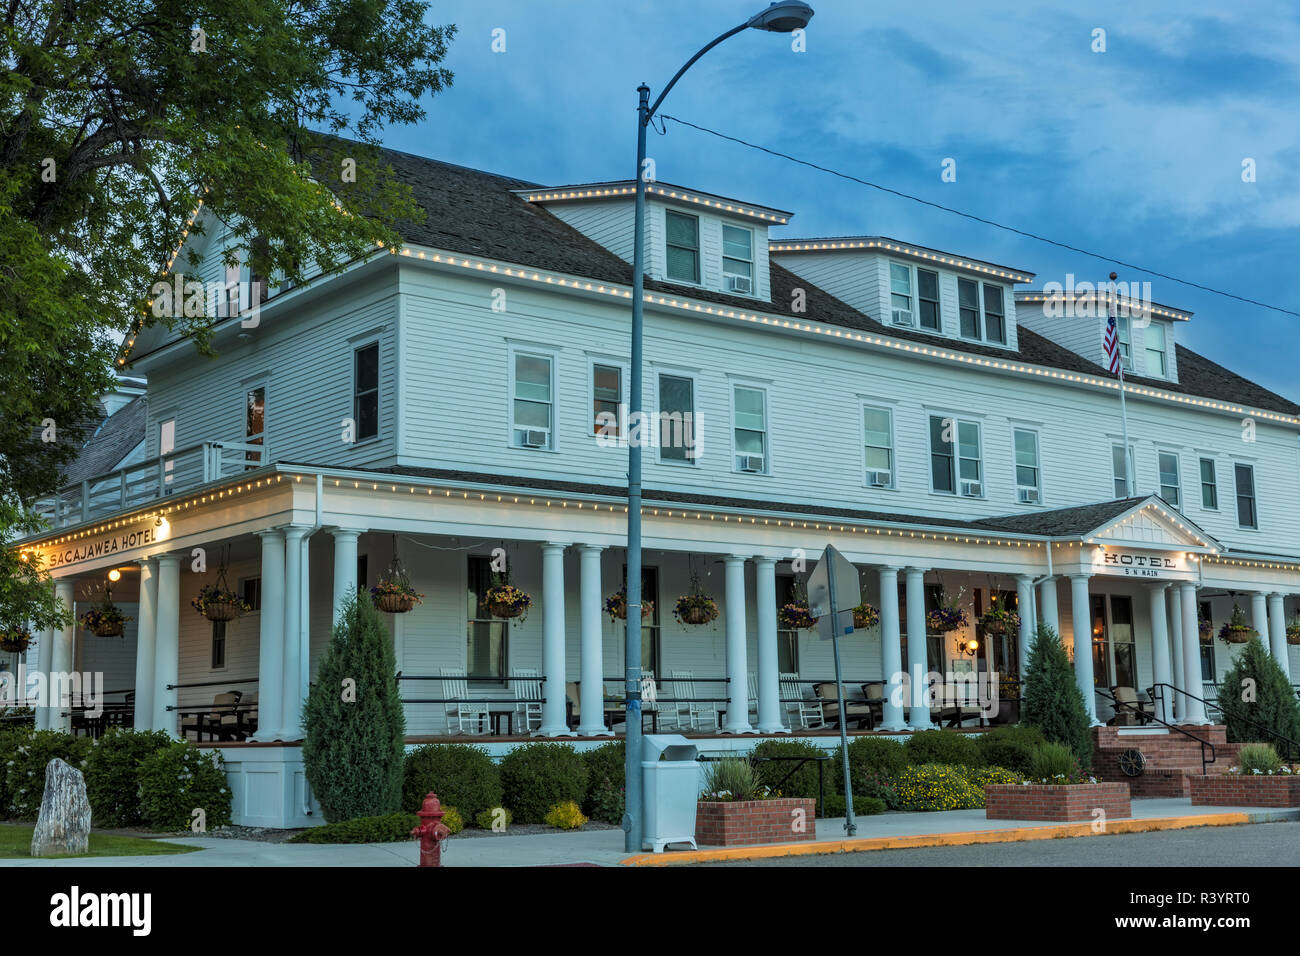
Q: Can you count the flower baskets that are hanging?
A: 14